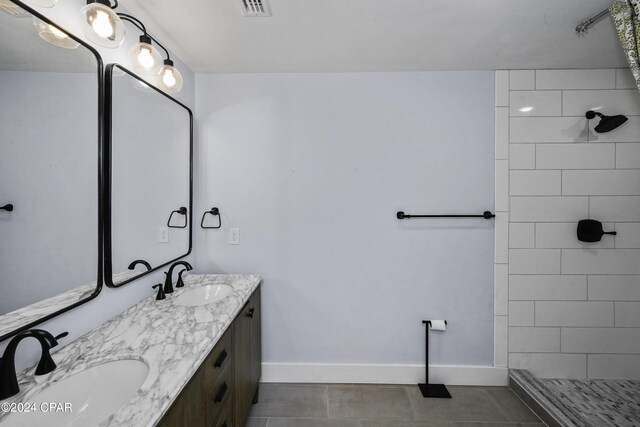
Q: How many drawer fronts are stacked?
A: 3